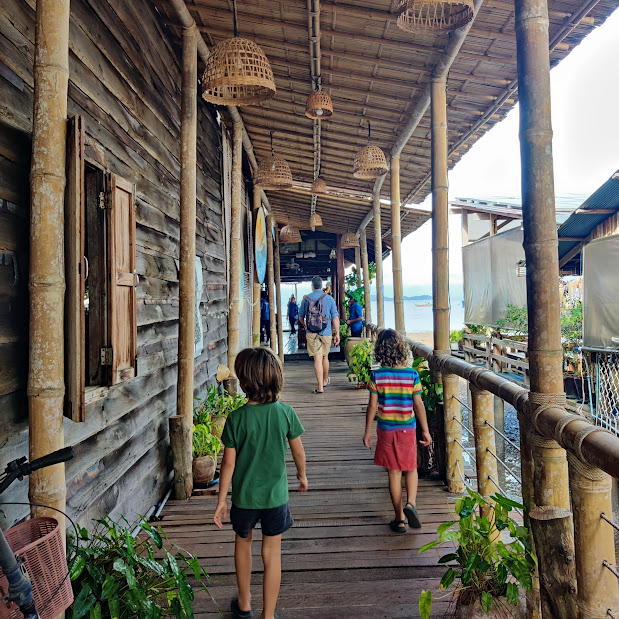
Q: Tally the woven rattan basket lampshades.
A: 9